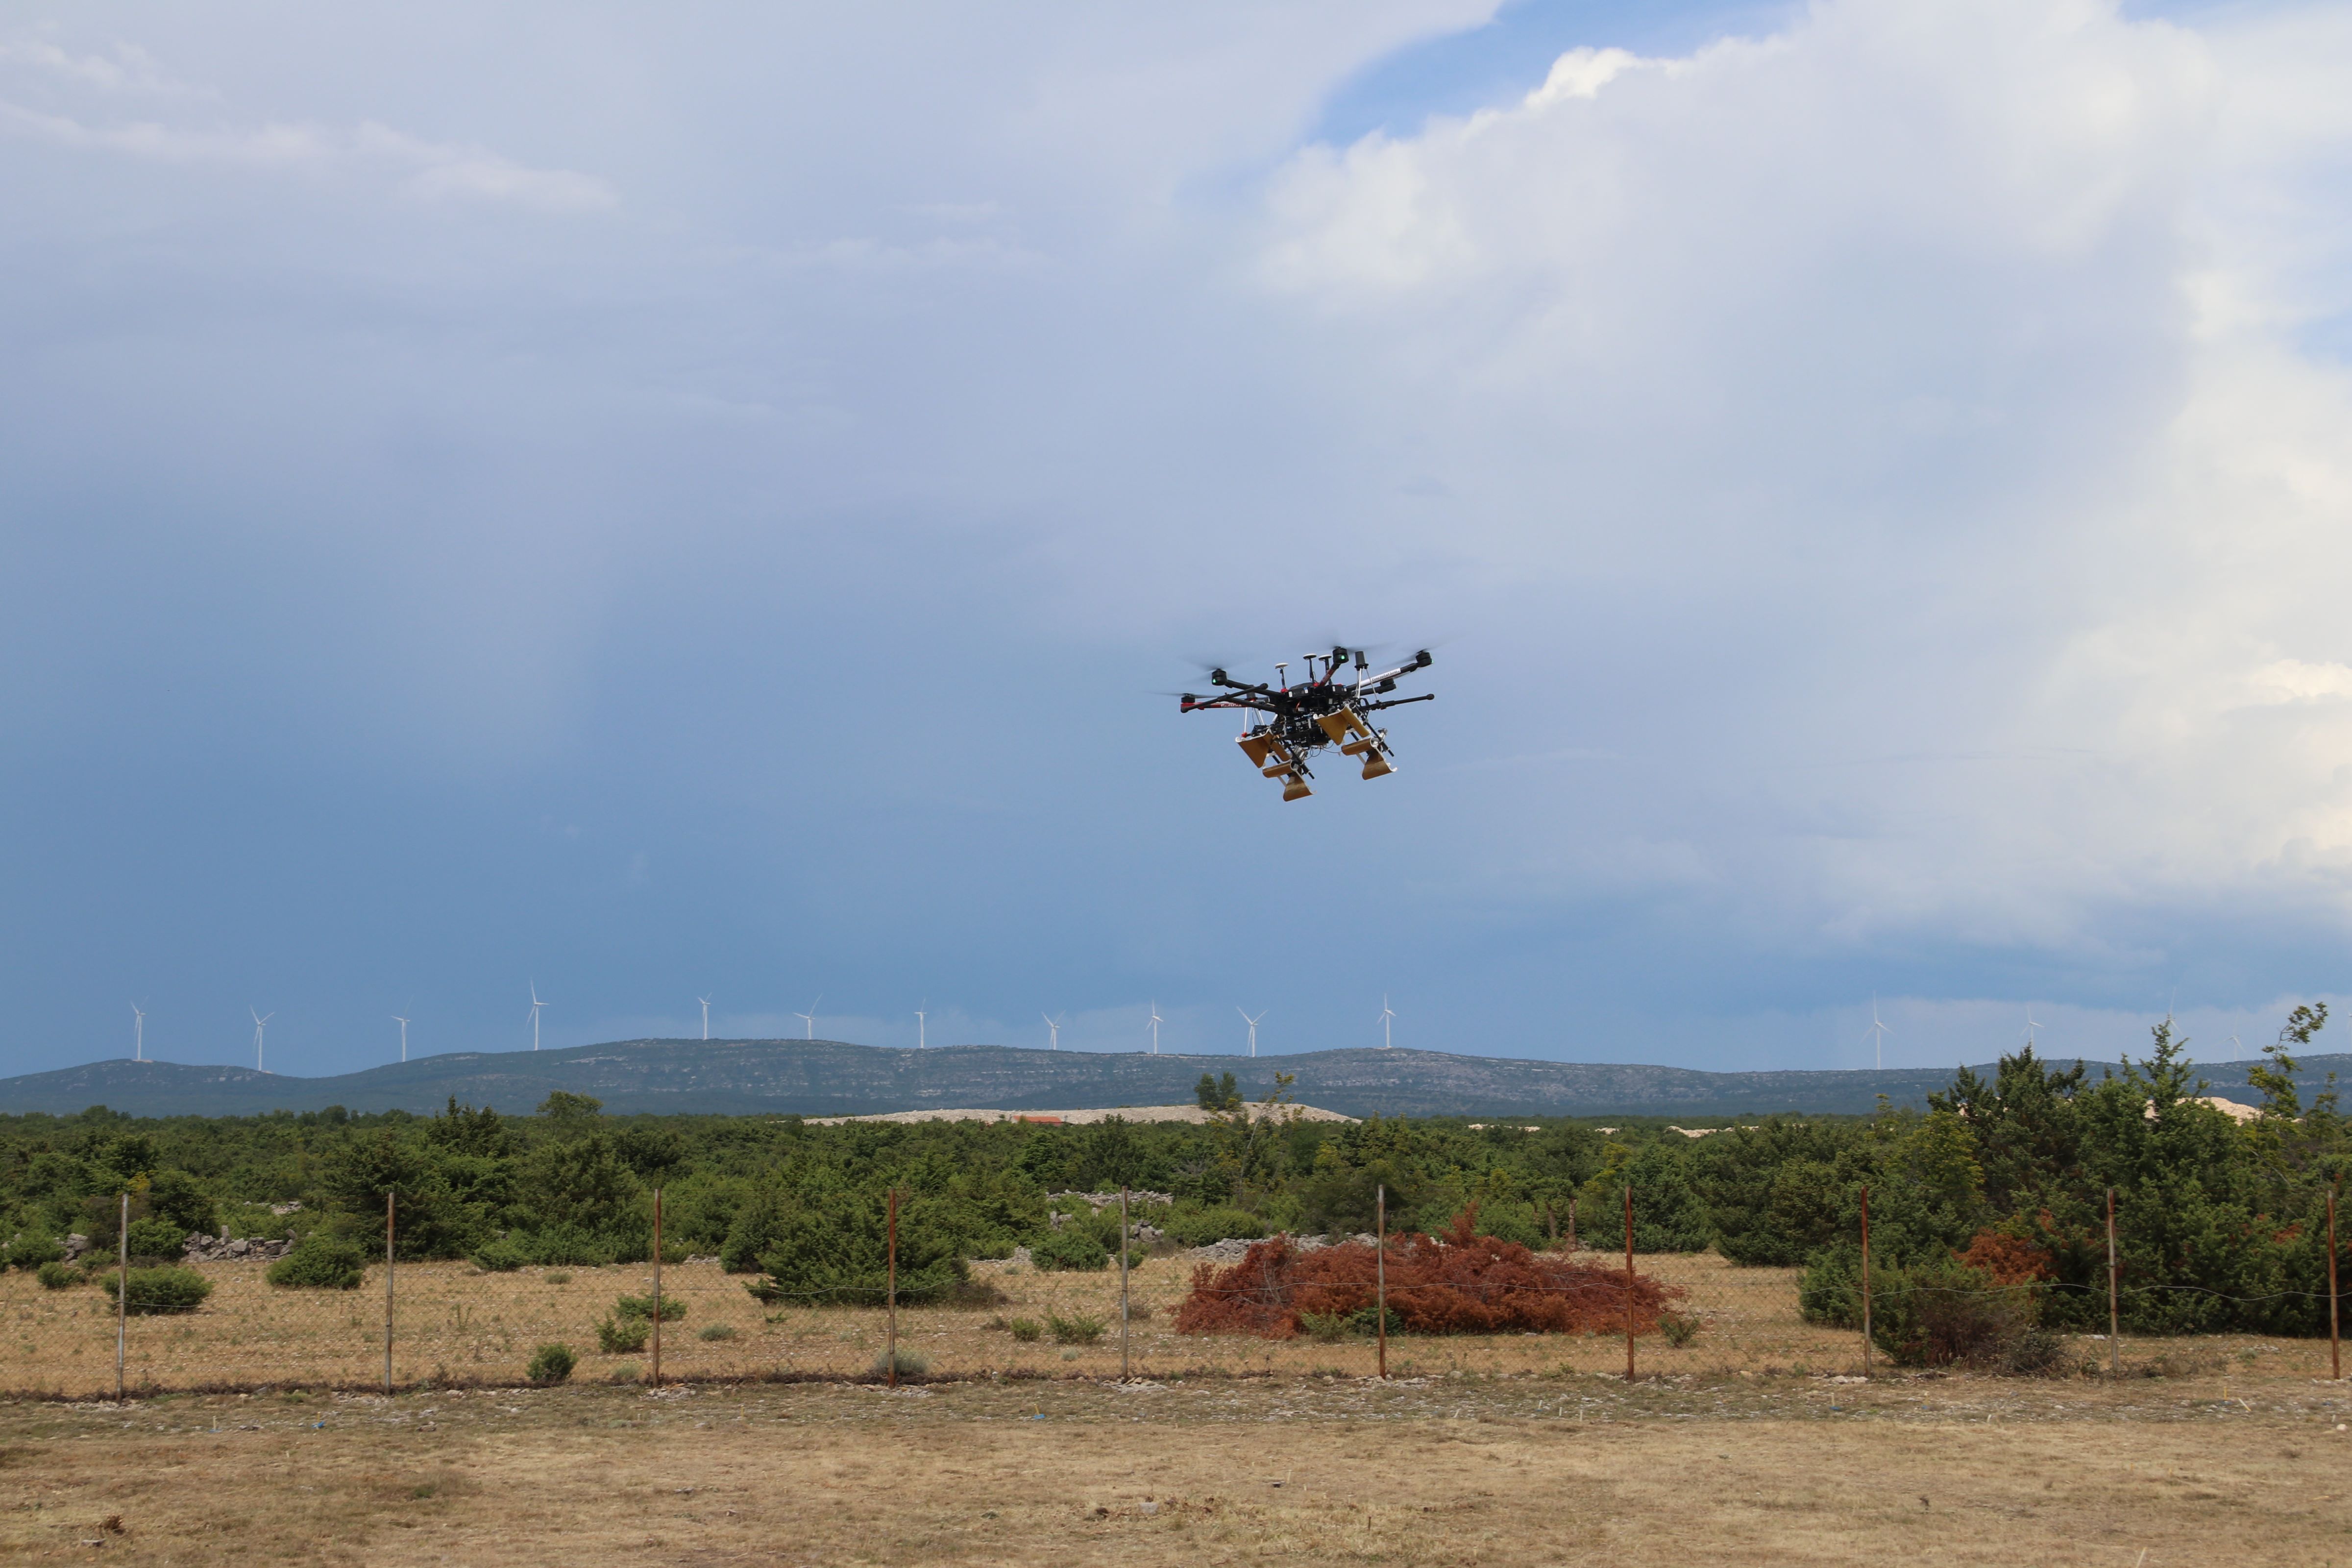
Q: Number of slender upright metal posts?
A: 10